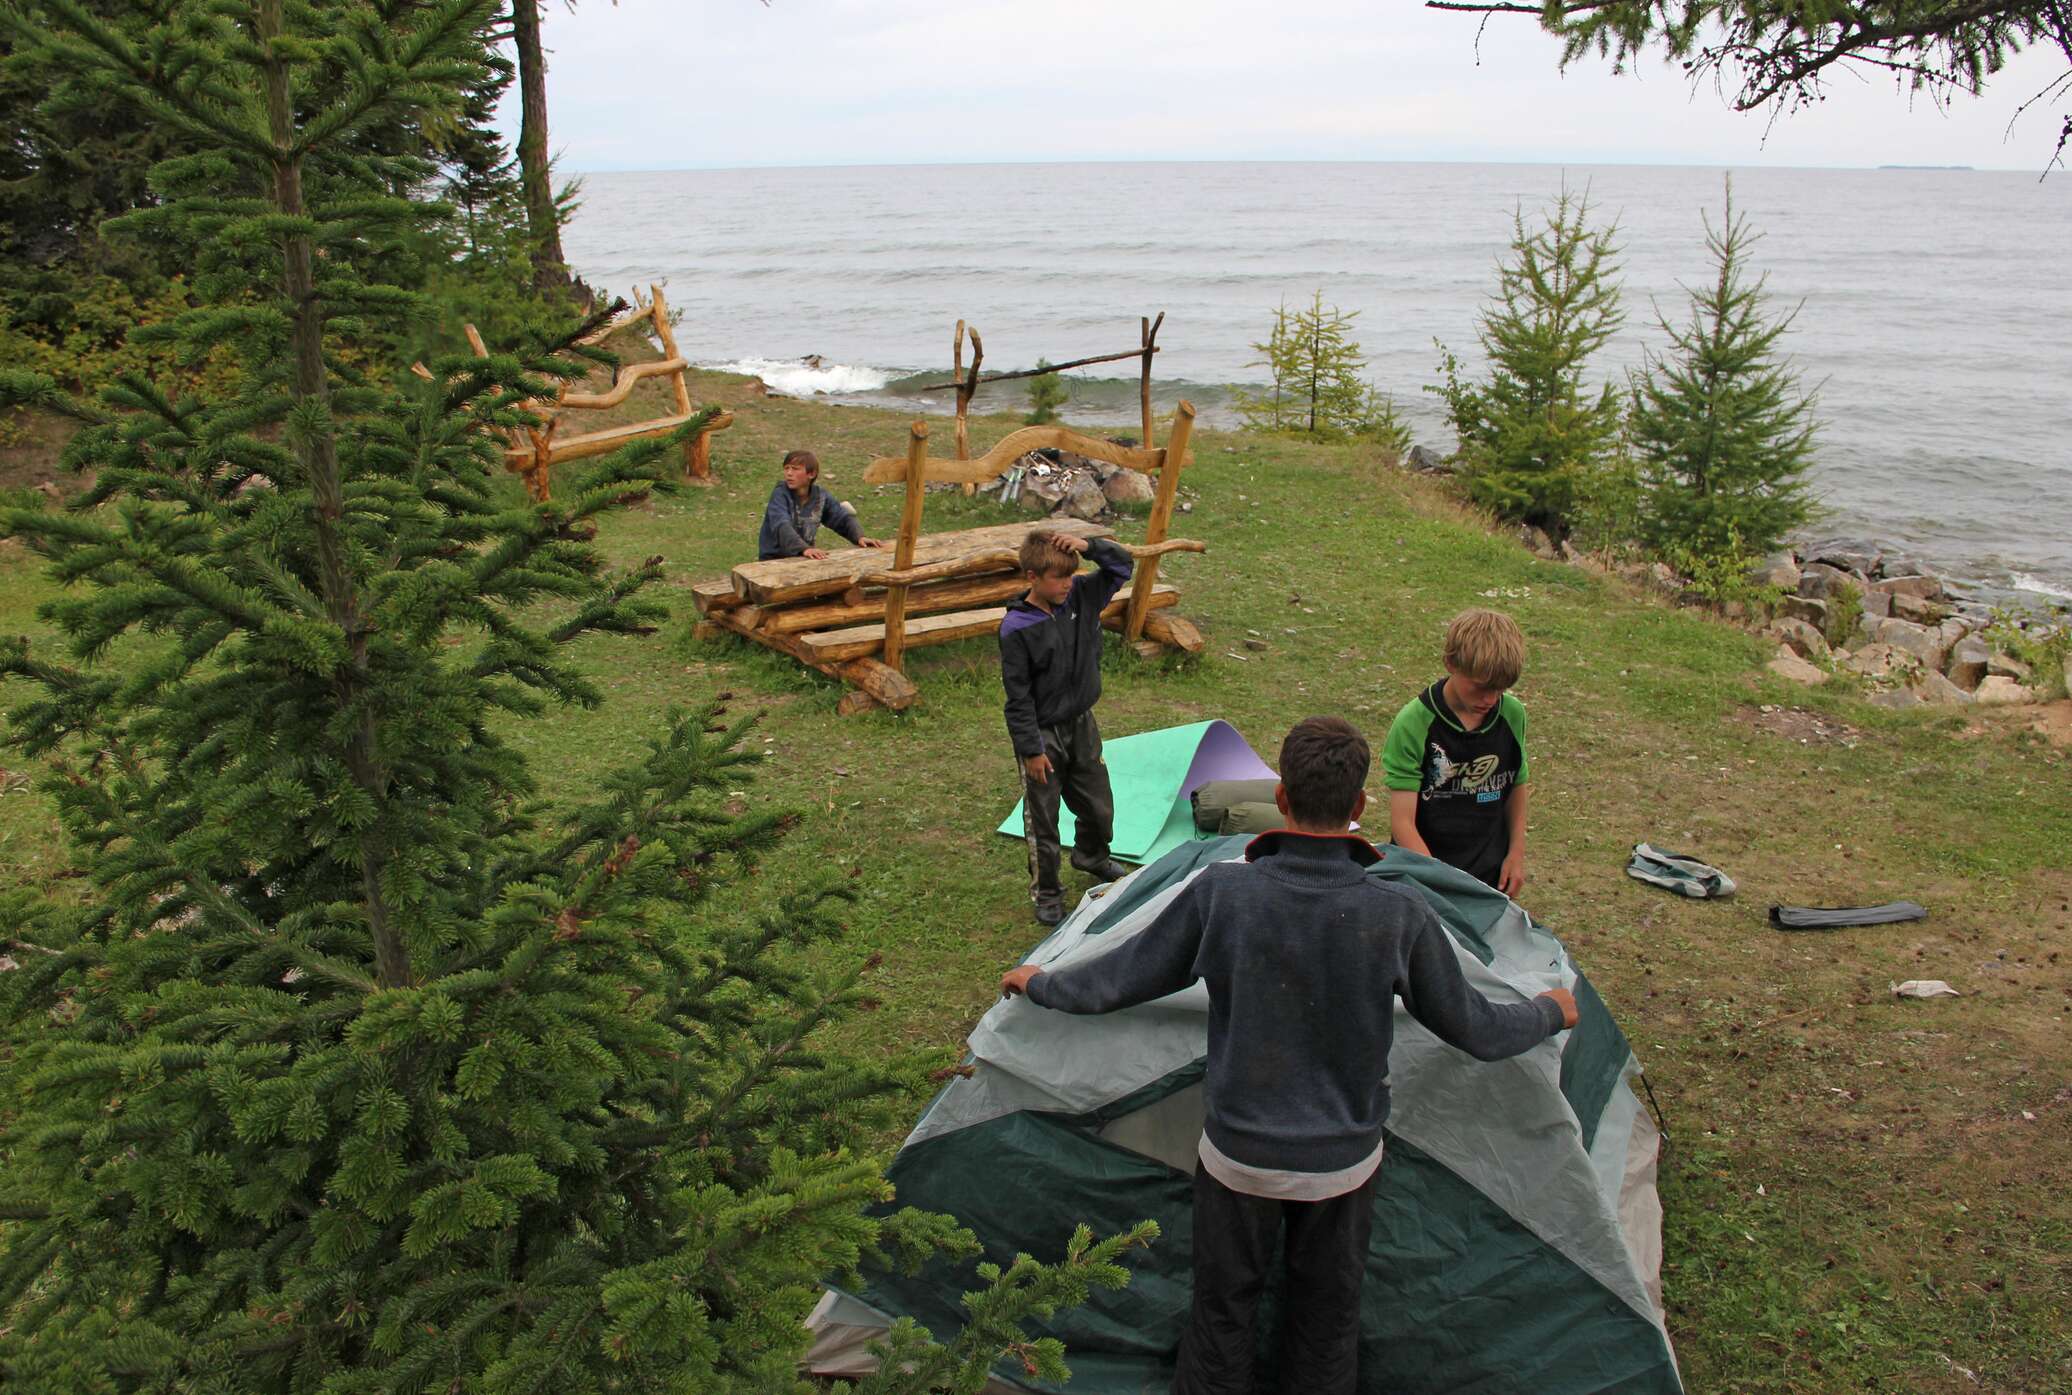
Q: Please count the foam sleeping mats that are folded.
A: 1